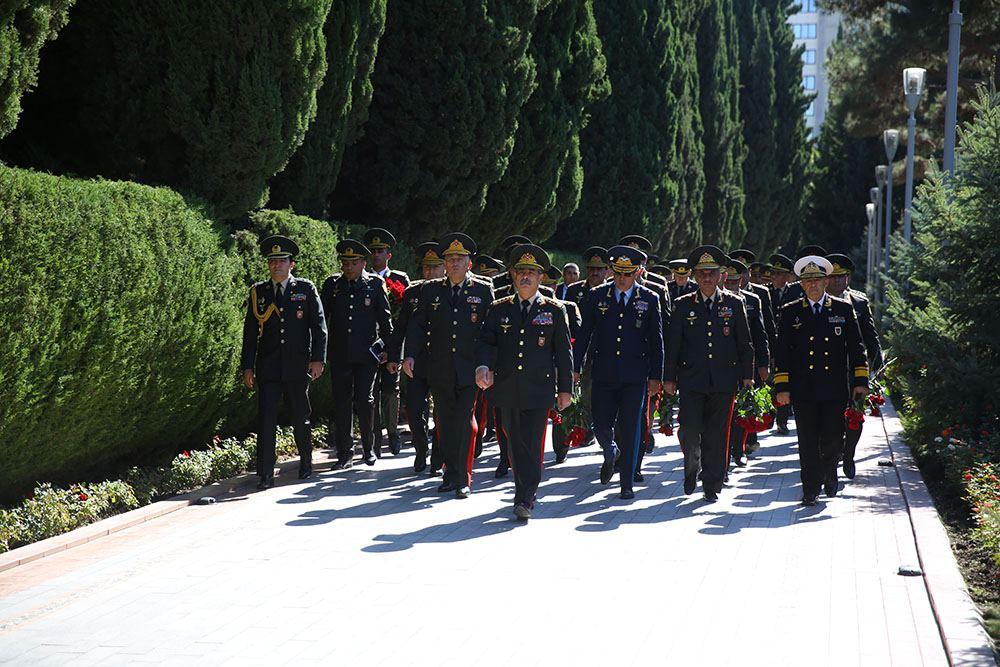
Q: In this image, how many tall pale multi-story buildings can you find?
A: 1